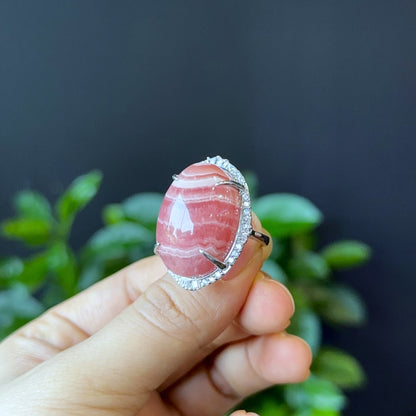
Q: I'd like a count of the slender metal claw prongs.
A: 4